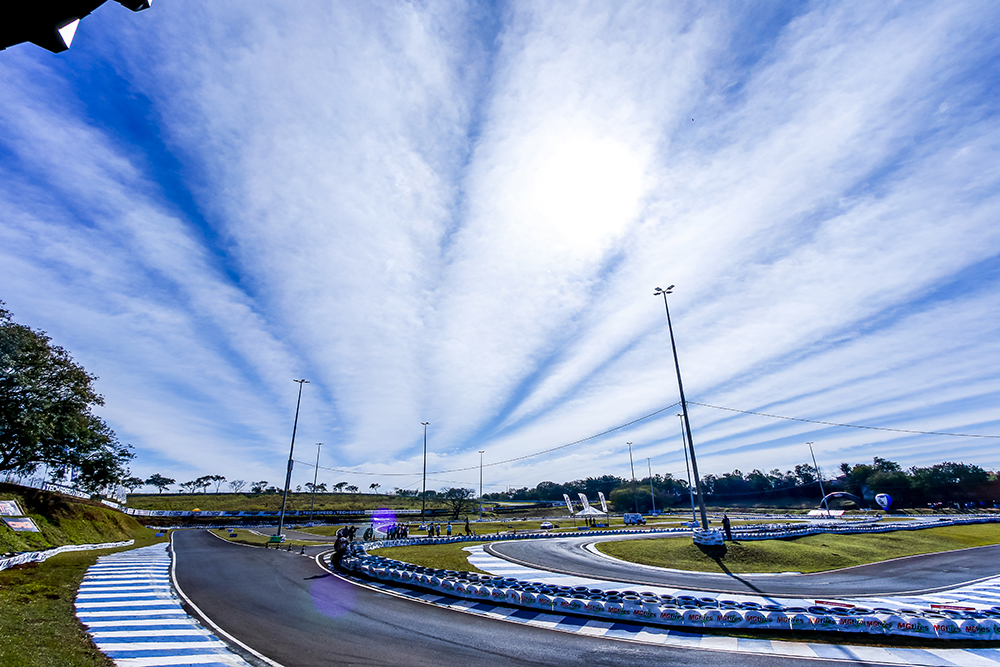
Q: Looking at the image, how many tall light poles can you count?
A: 9